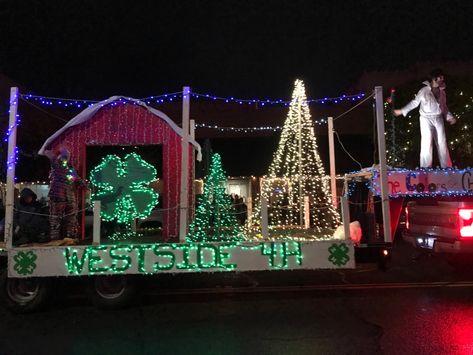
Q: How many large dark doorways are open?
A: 1